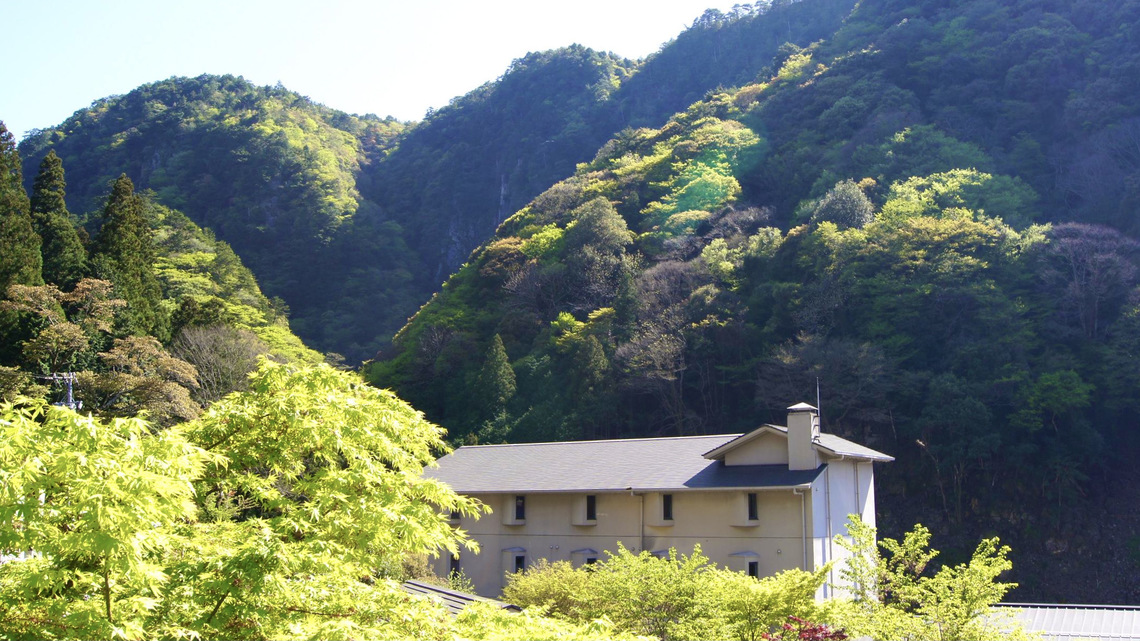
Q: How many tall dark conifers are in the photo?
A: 3